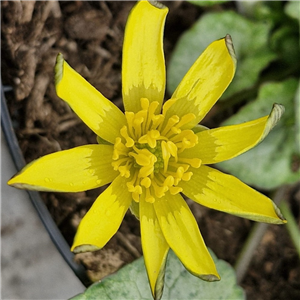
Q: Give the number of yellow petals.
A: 9